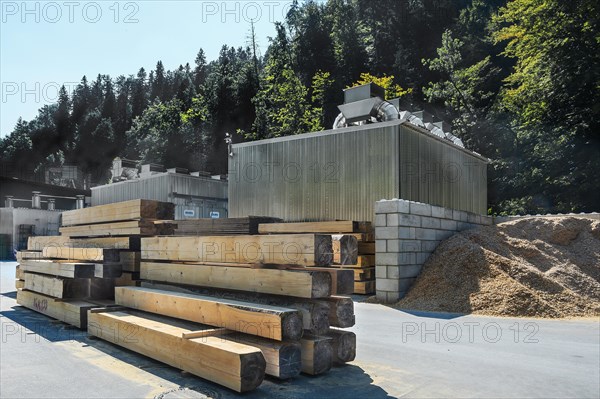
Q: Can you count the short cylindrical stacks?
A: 4